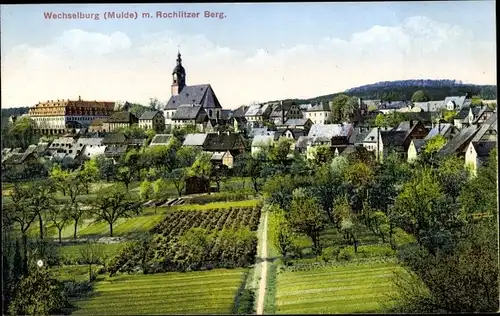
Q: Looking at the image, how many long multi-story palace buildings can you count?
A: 1